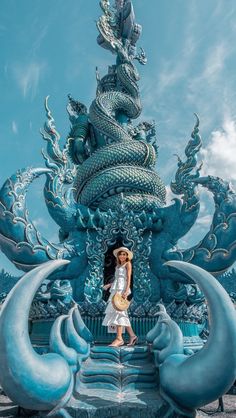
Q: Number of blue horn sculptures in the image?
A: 8